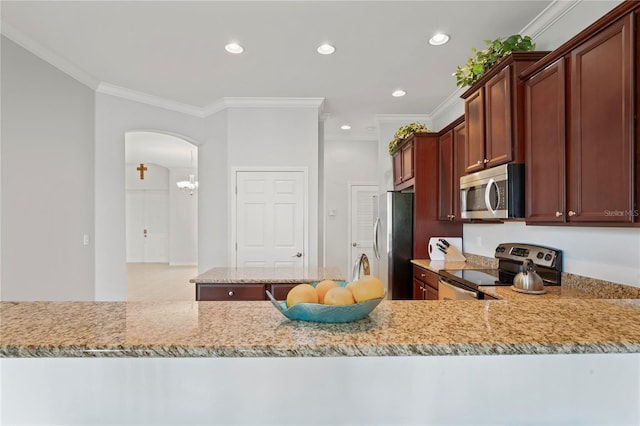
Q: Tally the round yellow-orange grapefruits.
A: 5